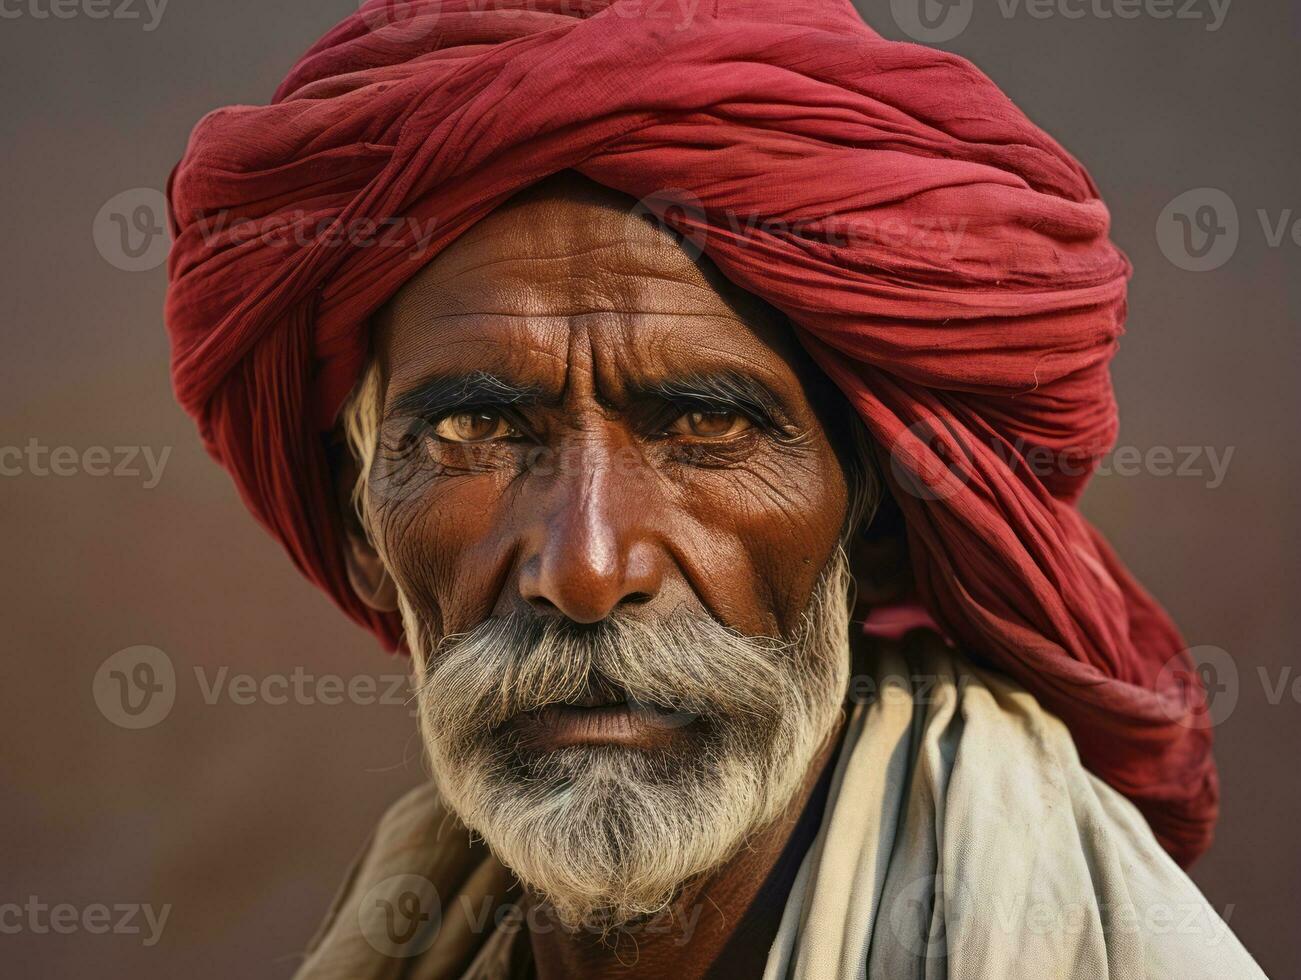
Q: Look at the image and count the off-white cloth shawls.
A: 1